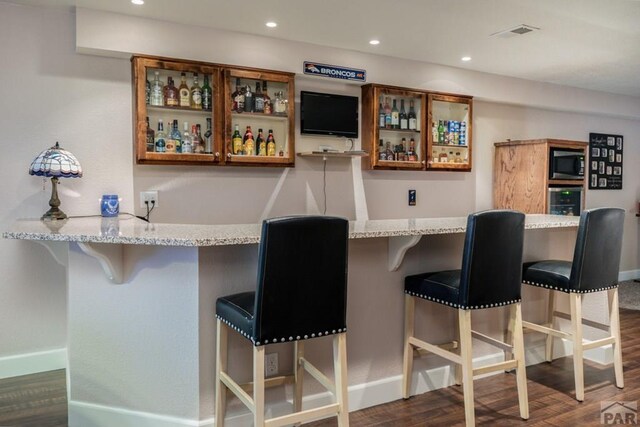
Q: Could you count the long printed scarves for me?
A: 0